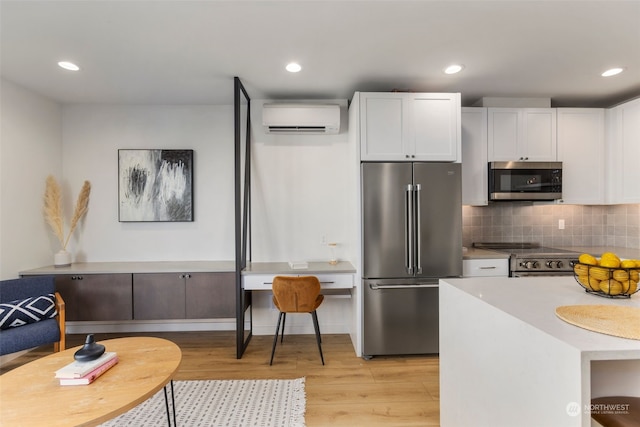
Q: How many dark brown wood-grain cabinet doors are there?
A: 4